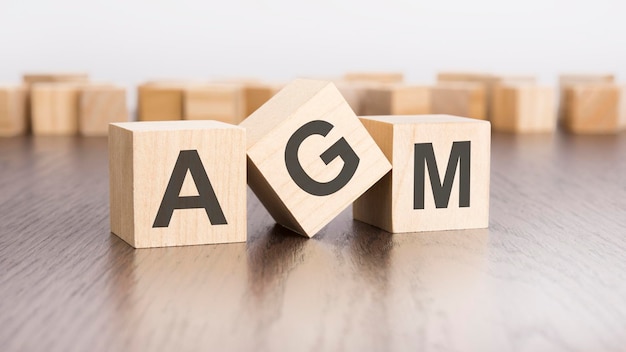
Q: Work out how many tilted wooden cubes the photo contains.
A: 1